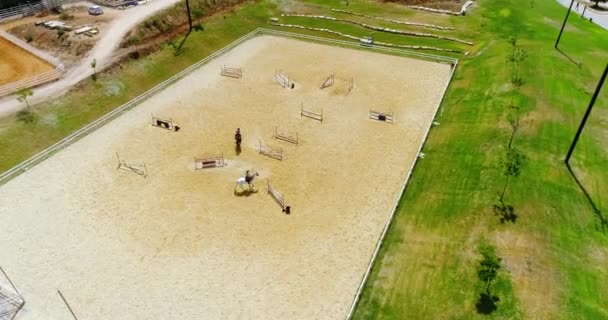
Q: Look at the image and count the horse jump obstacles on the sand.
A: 12